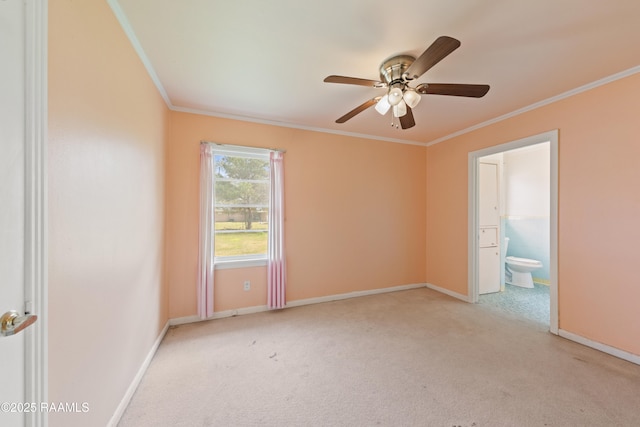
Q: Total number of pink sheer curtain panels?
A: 2